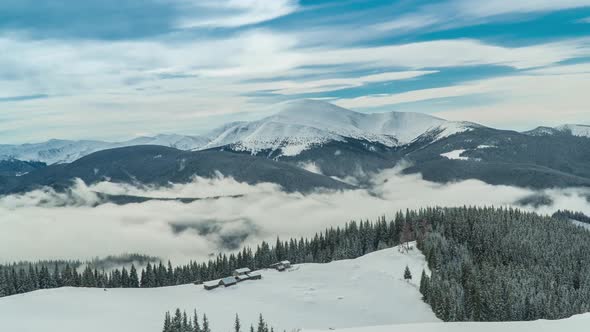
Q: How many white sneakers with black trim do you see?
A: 0